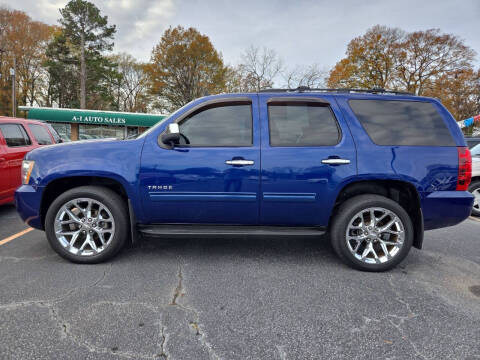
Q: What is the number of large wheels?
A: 2